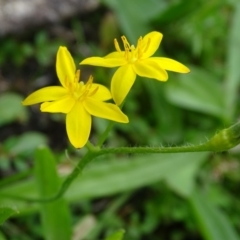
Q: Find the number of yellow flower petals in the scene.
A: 12